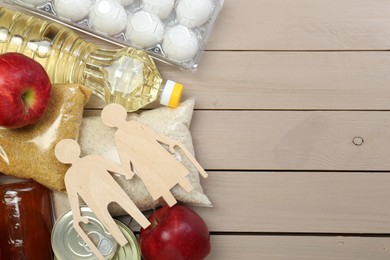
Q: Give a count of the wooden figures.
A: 2